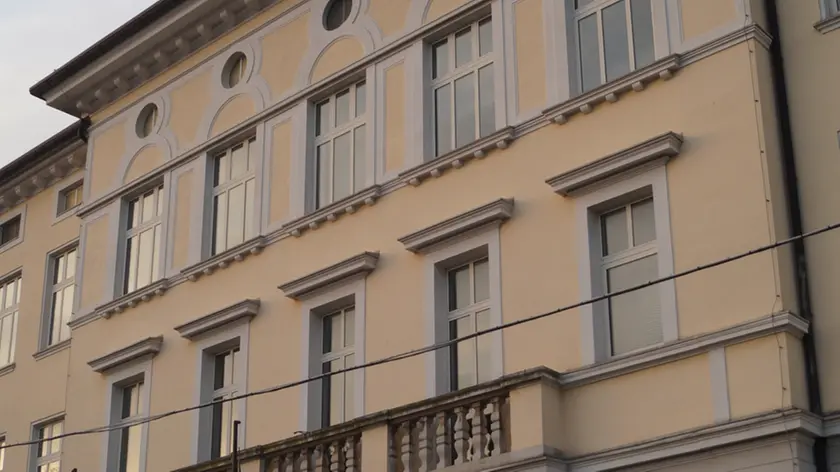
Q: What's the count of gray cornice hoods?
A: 5